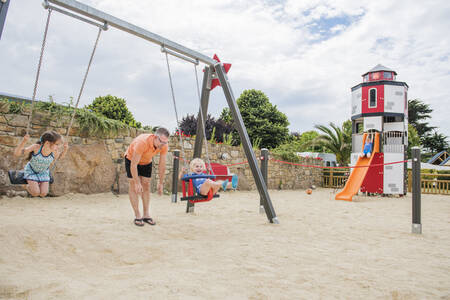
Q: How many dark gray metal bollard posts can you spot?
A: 3